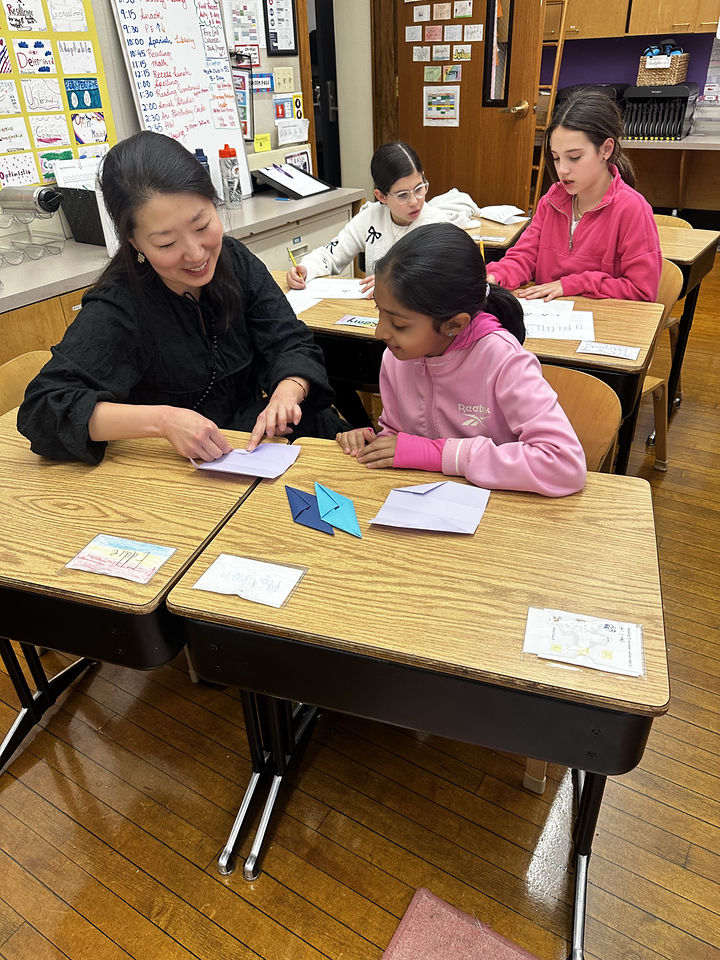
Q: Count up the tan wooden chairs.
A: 4